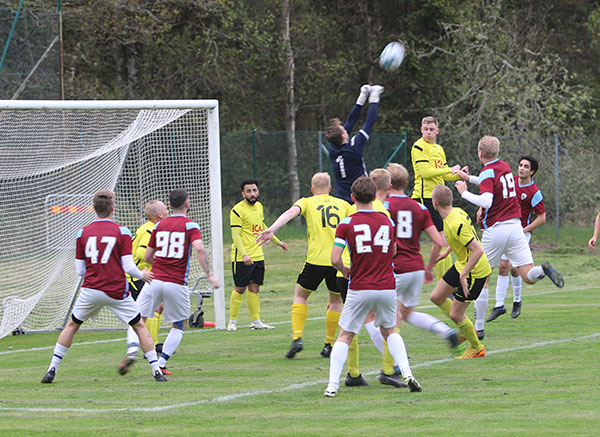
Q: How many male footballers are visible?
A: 13